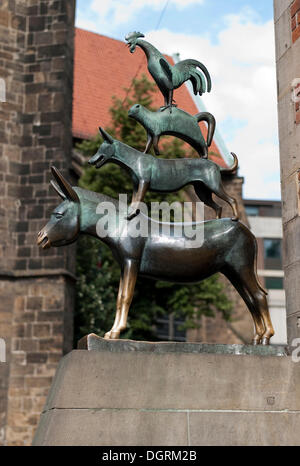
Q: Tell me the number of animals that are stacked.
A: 4